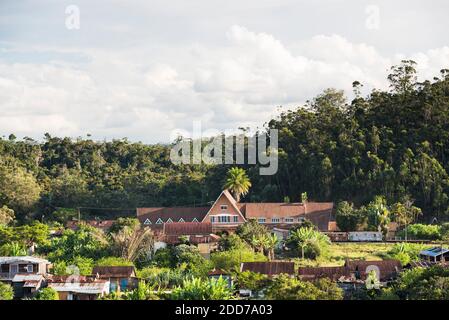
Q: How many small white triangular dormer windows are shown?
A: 5